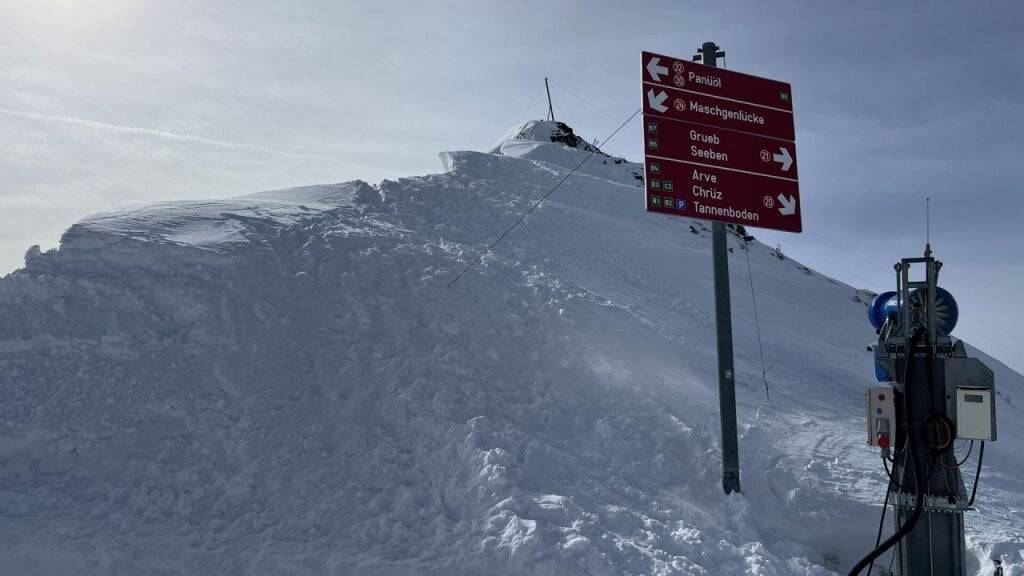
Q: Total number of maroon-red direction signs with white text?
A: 4